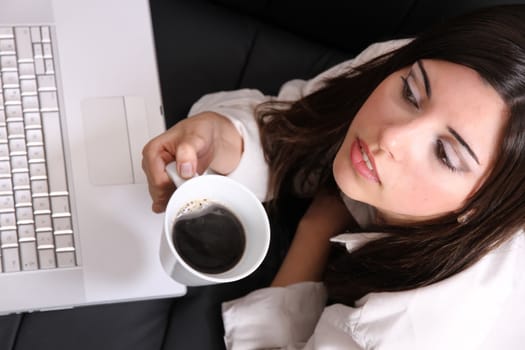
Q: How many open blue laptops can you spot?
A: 0